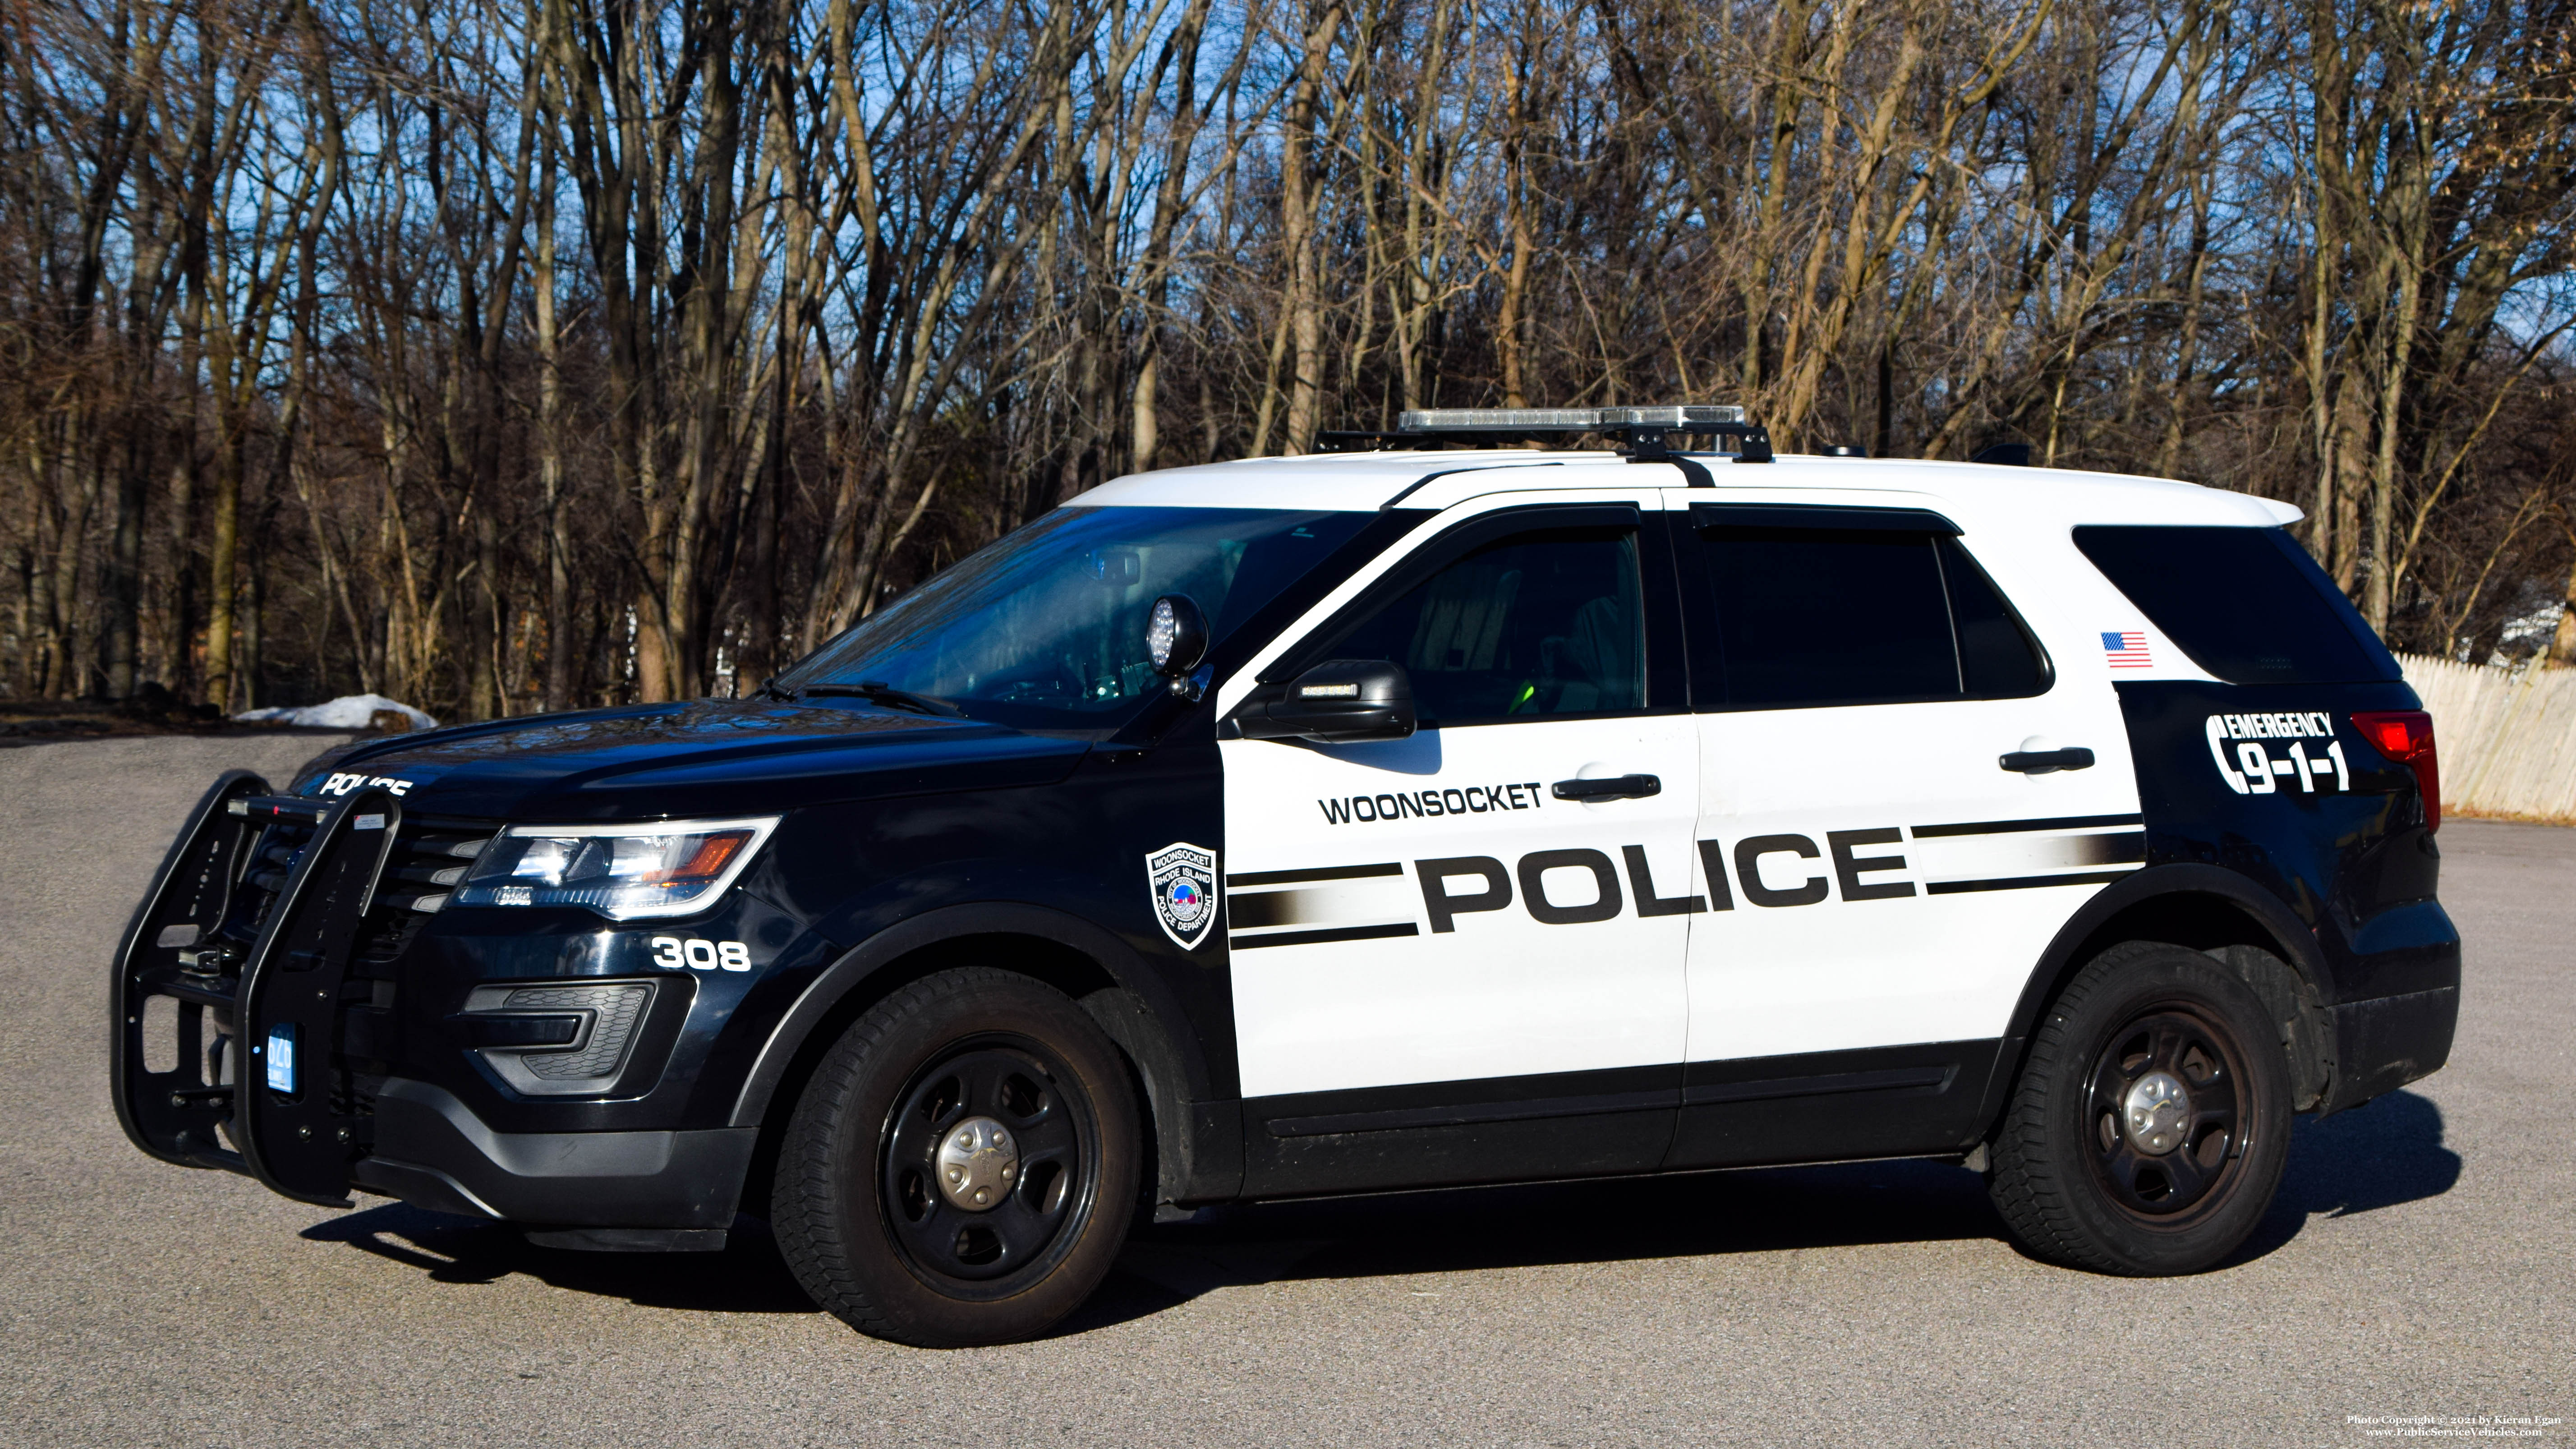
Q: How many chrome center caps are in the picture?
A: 2